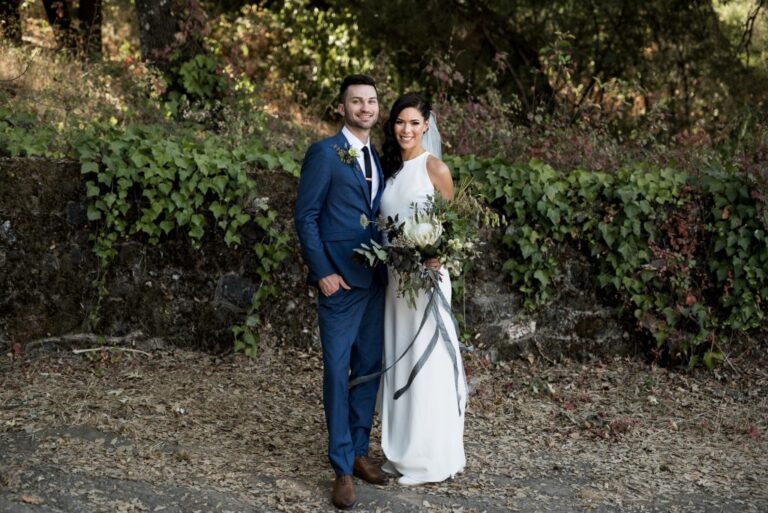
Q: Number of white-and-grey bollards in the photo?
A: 0